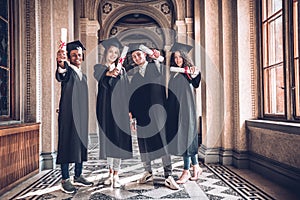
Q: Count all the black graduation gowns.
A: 4